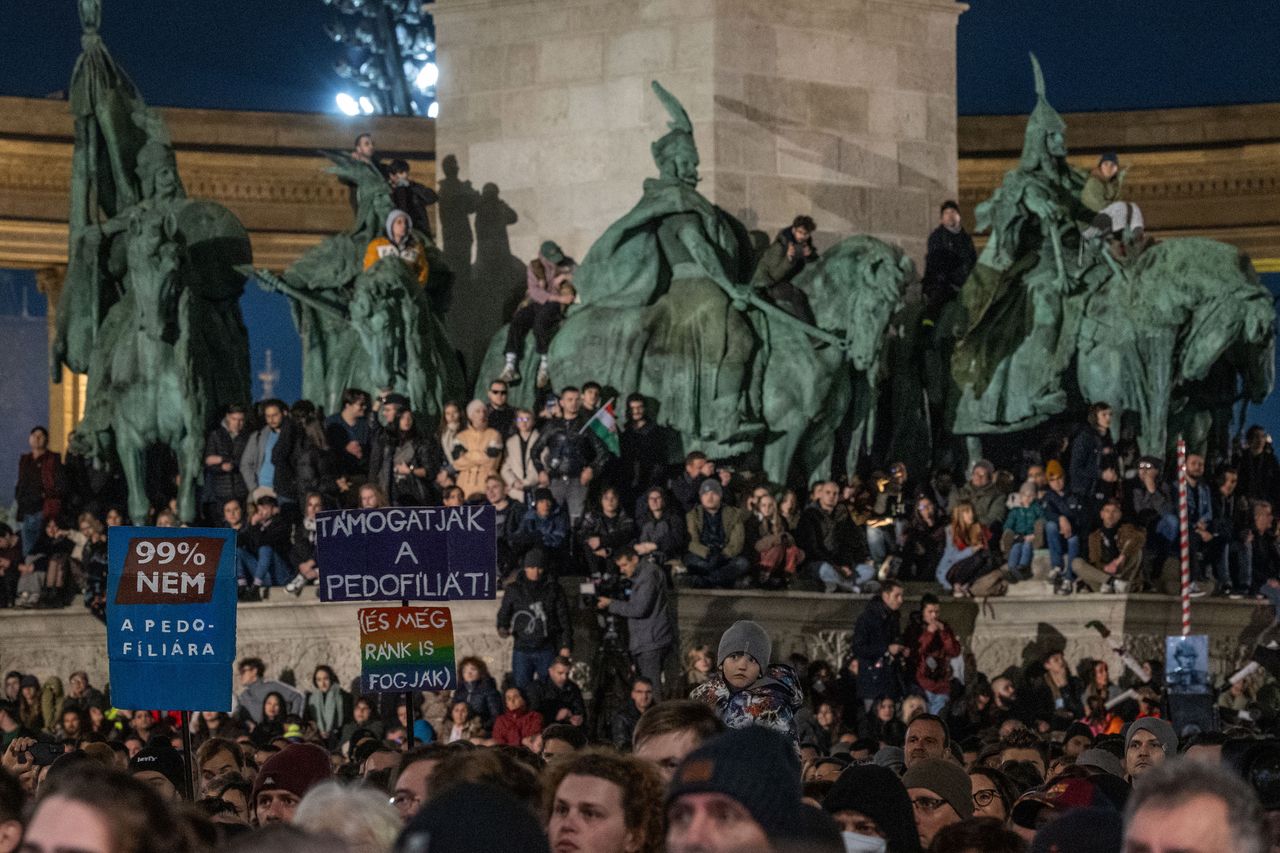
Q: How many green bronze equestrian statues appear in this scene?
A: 4